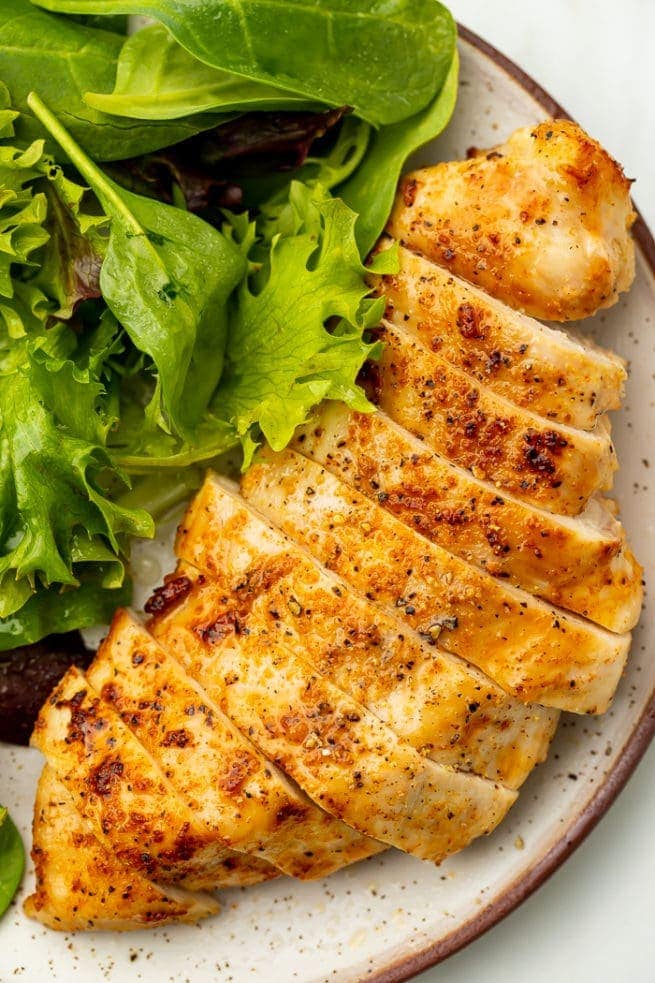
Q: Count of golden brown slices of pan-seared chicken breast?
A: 10